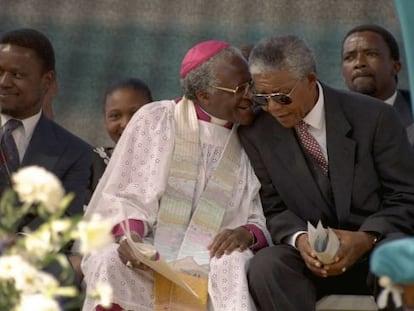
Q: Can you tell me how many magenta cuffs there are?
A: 2